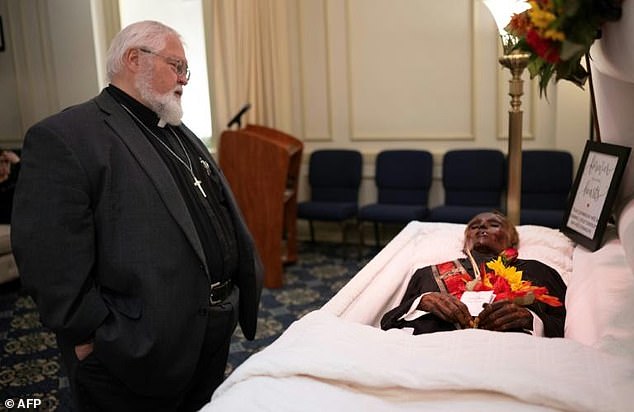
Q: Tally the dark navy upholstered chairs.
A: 4